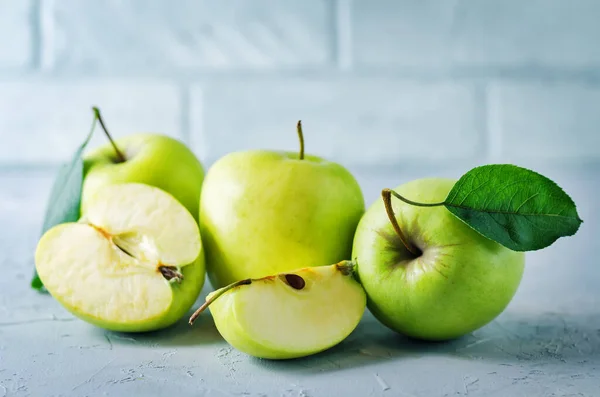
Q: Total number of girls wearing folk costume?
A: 0